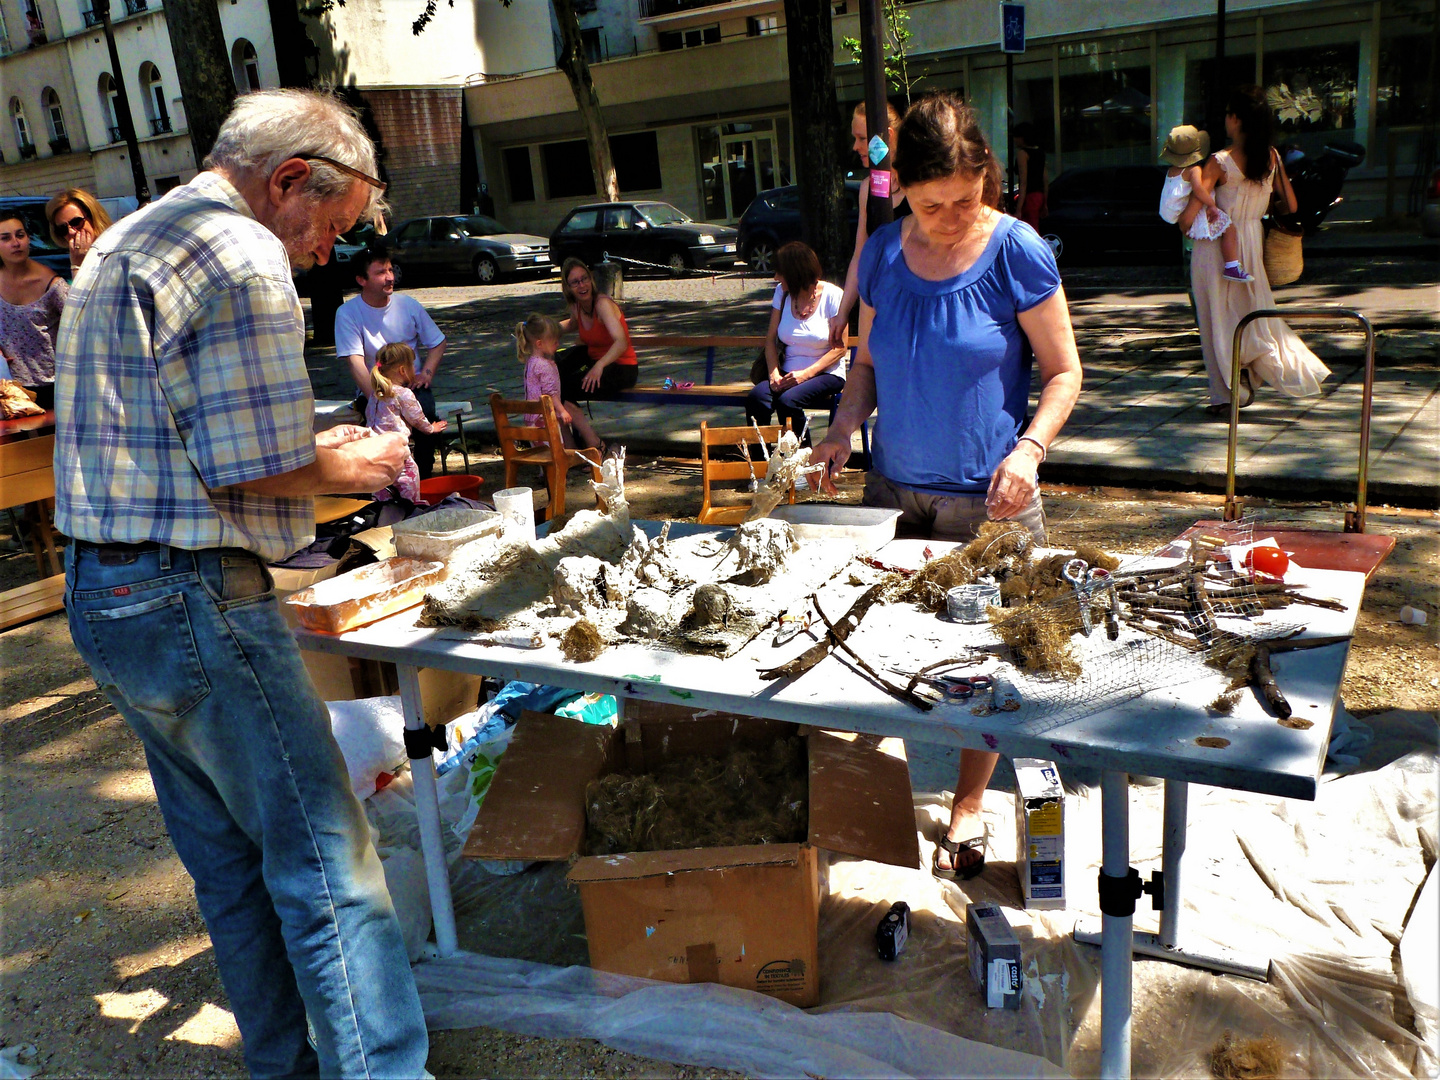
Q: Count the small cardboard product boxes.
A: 2